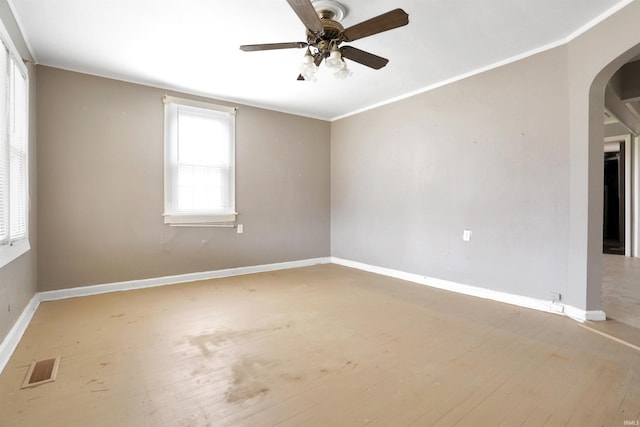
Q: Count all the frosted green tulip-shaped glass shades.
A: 0